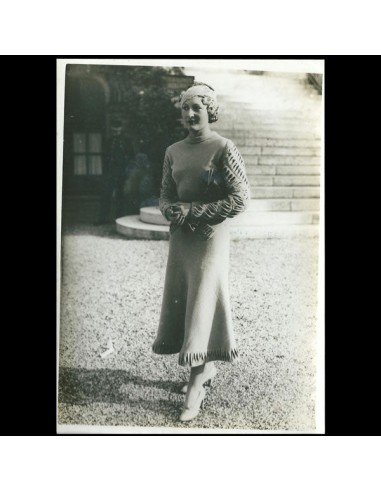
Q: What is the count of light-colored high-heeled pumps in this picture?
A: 2